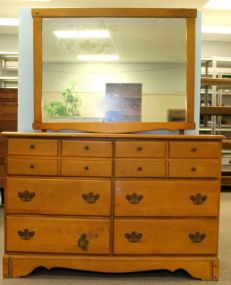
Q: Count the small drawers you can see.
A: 8